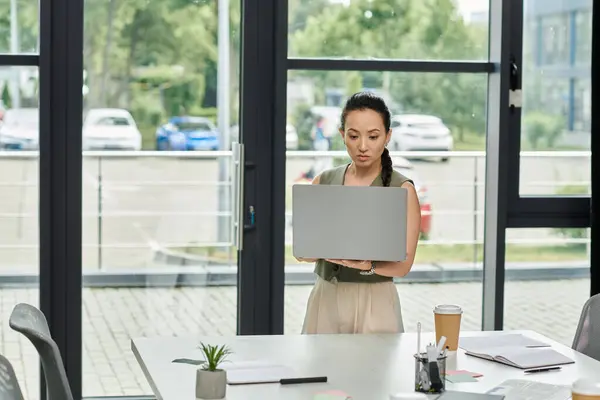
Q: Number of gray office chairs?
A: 3